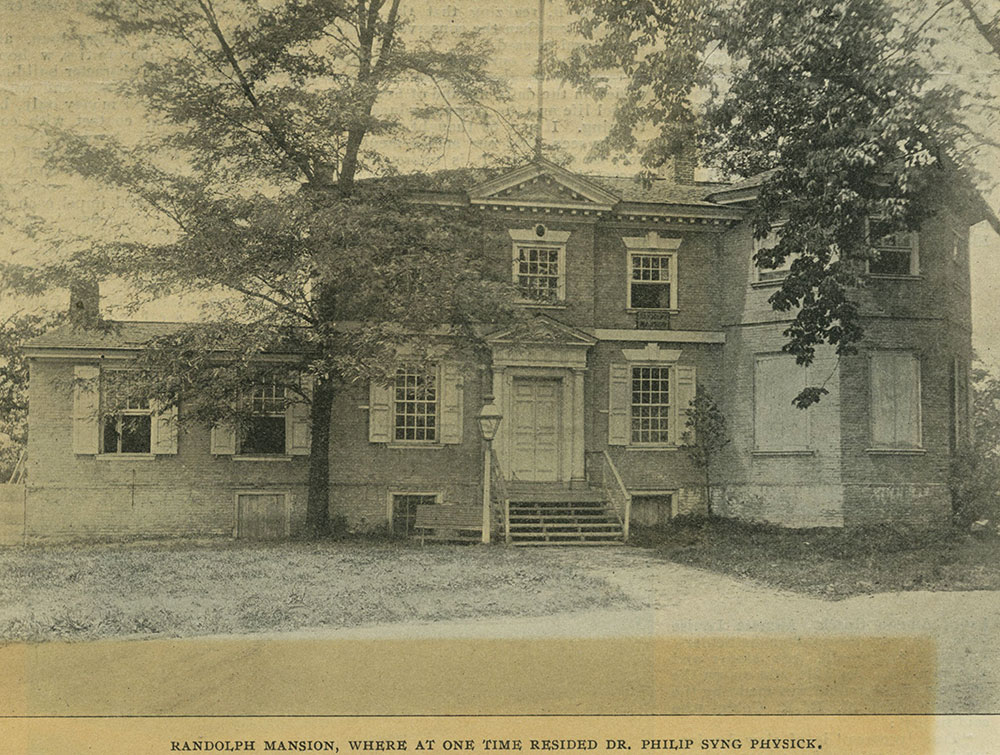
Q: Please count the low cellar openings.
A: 3